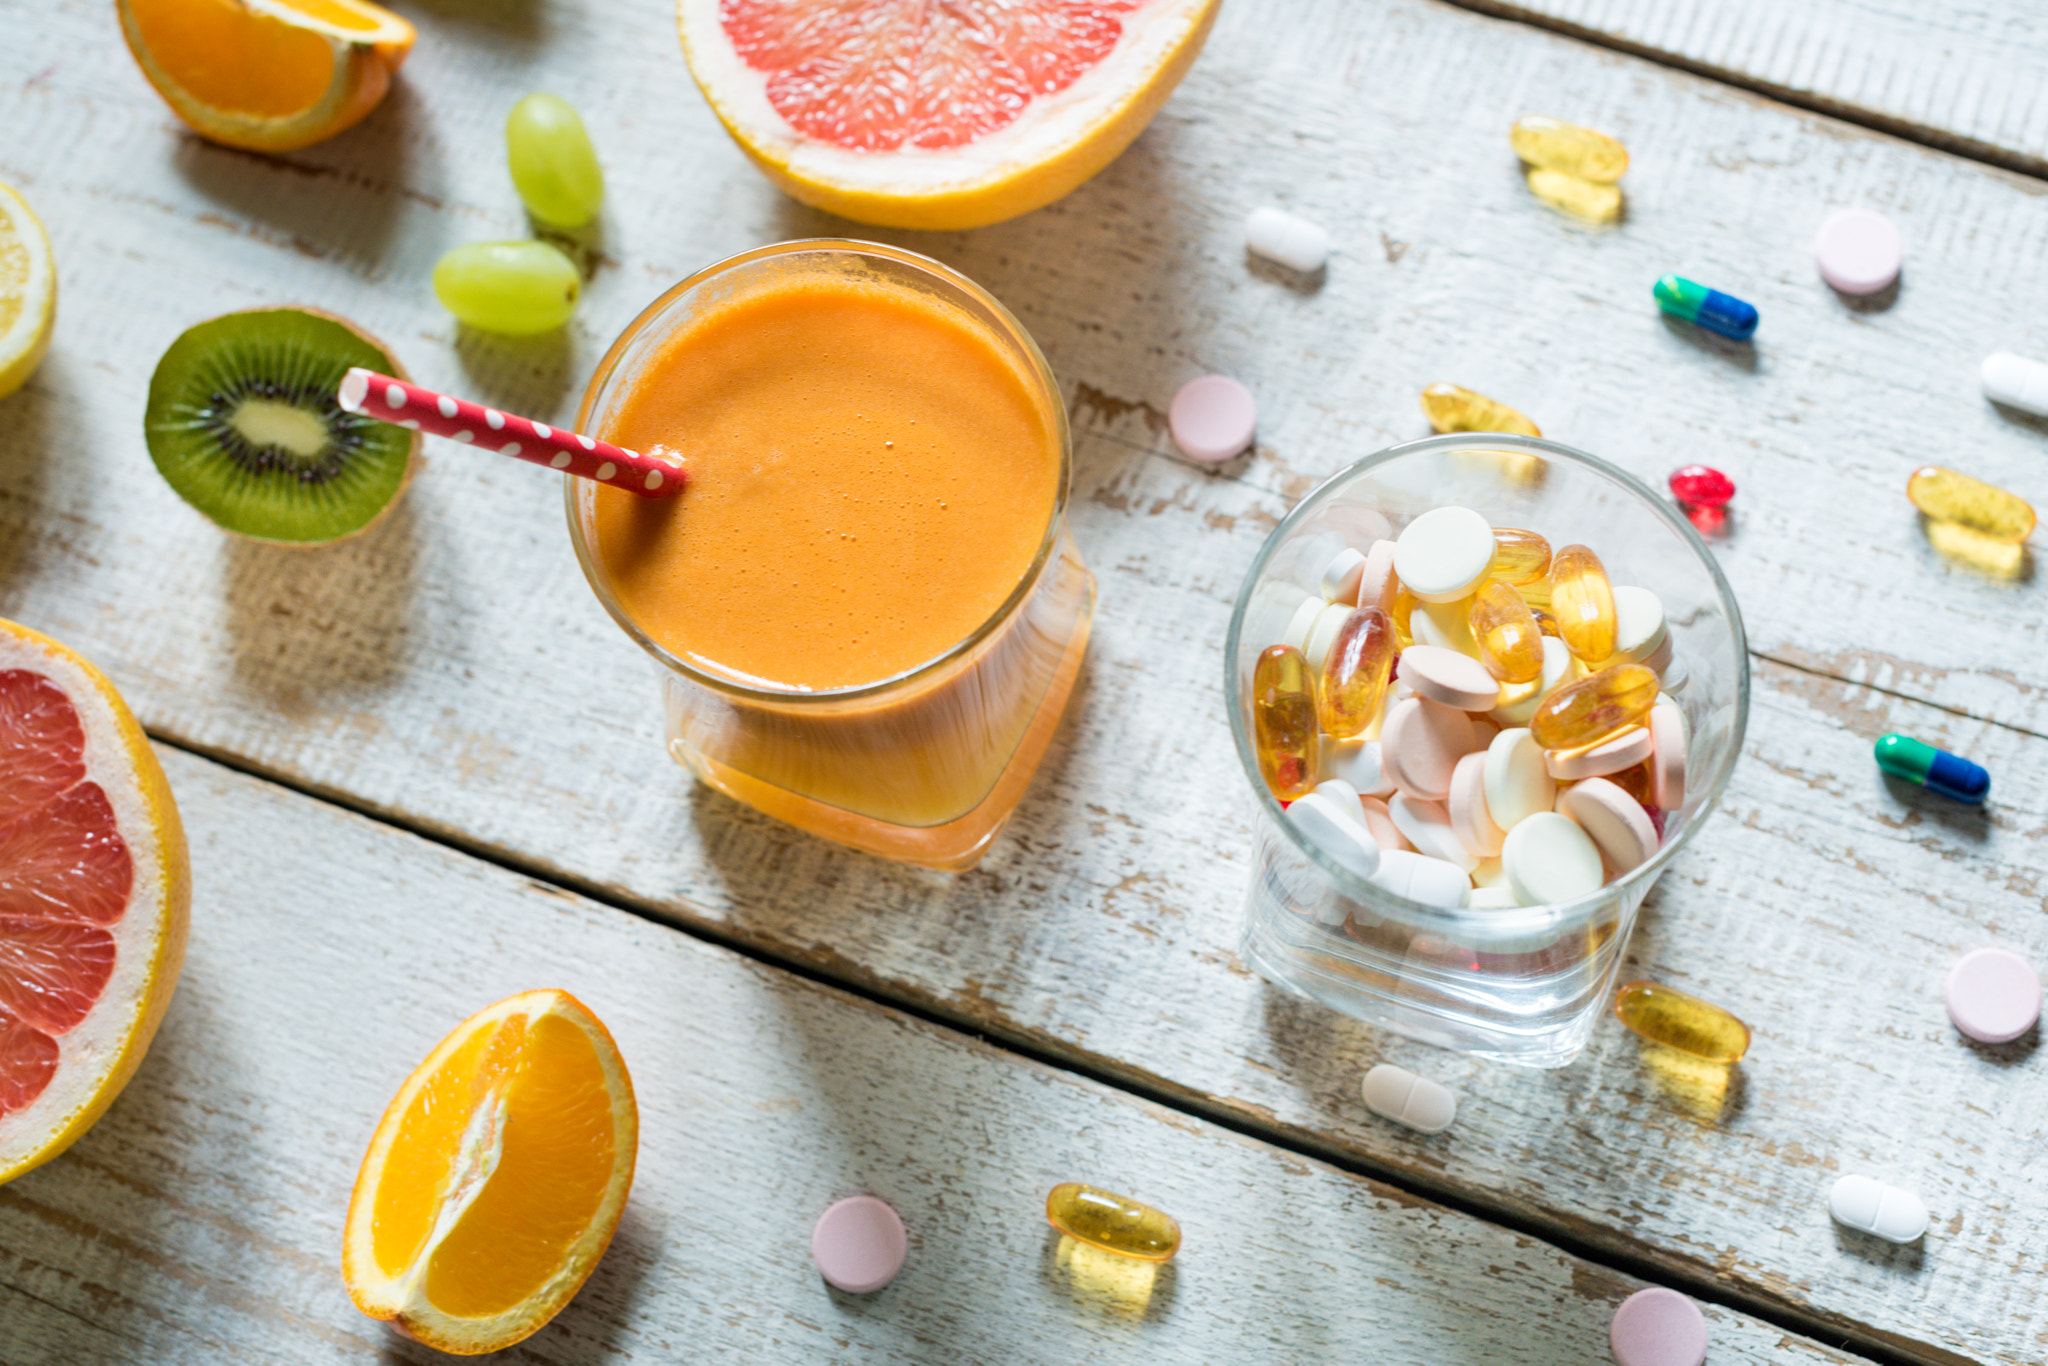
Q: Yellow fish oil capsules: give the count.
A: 11